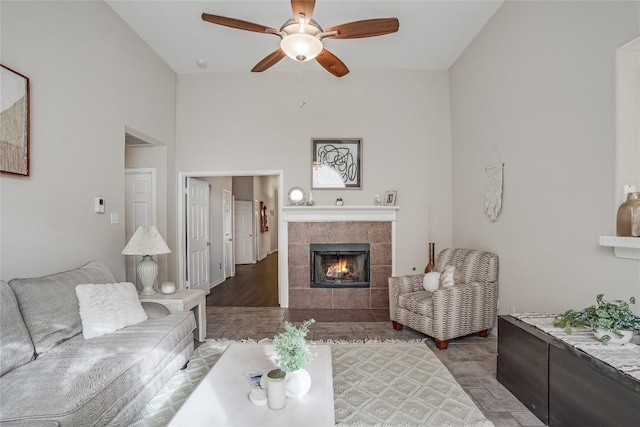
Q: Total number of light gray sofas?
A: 1